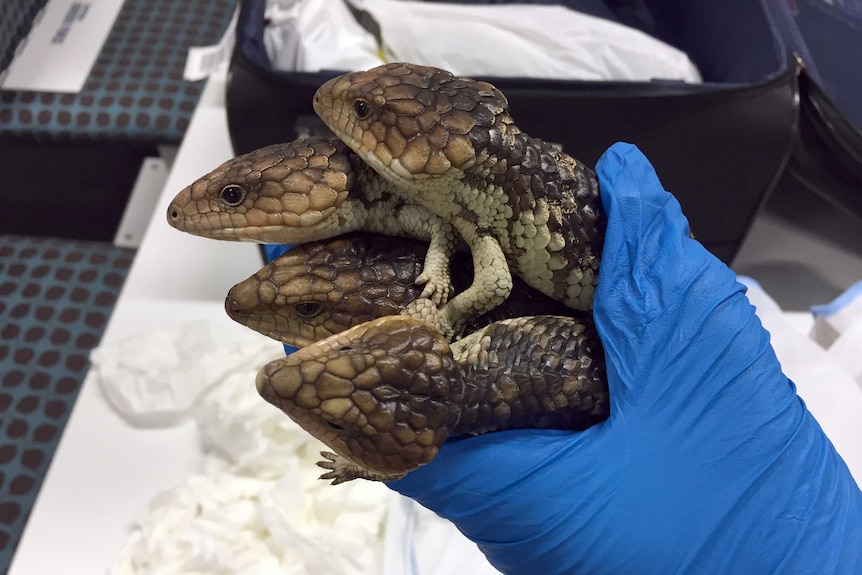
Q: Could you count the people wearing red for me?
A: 0